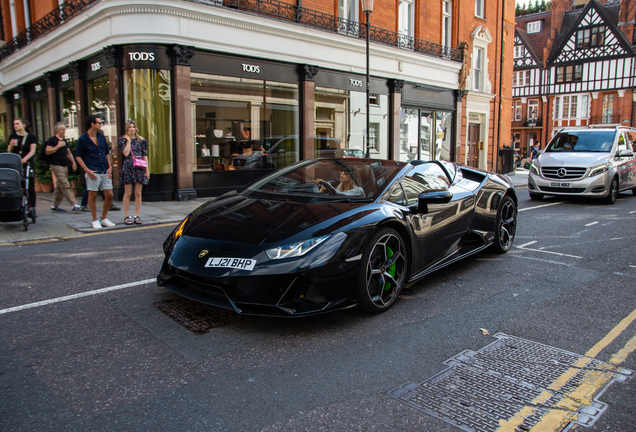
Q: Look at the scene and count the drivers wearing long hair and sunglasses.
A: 1